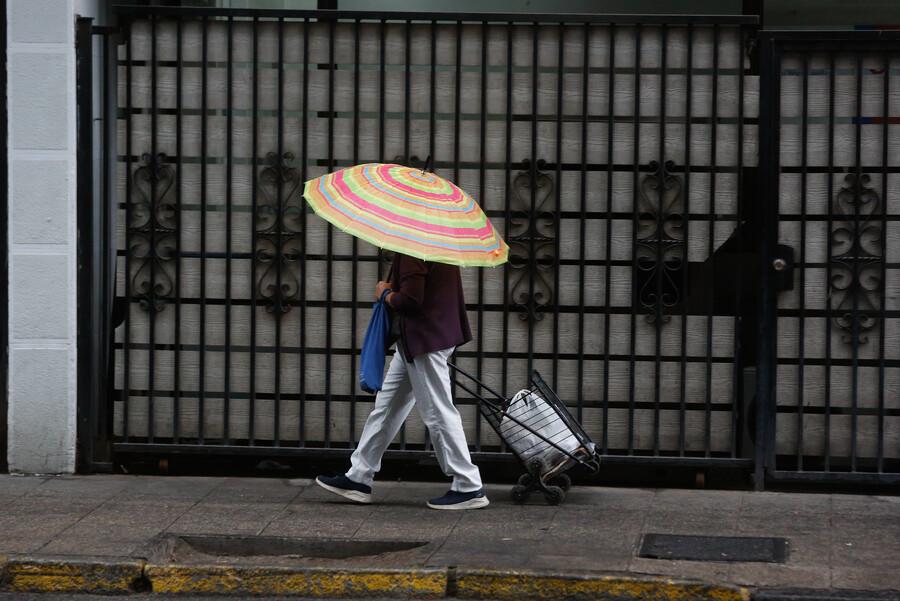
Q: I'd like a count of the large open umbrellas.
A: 1